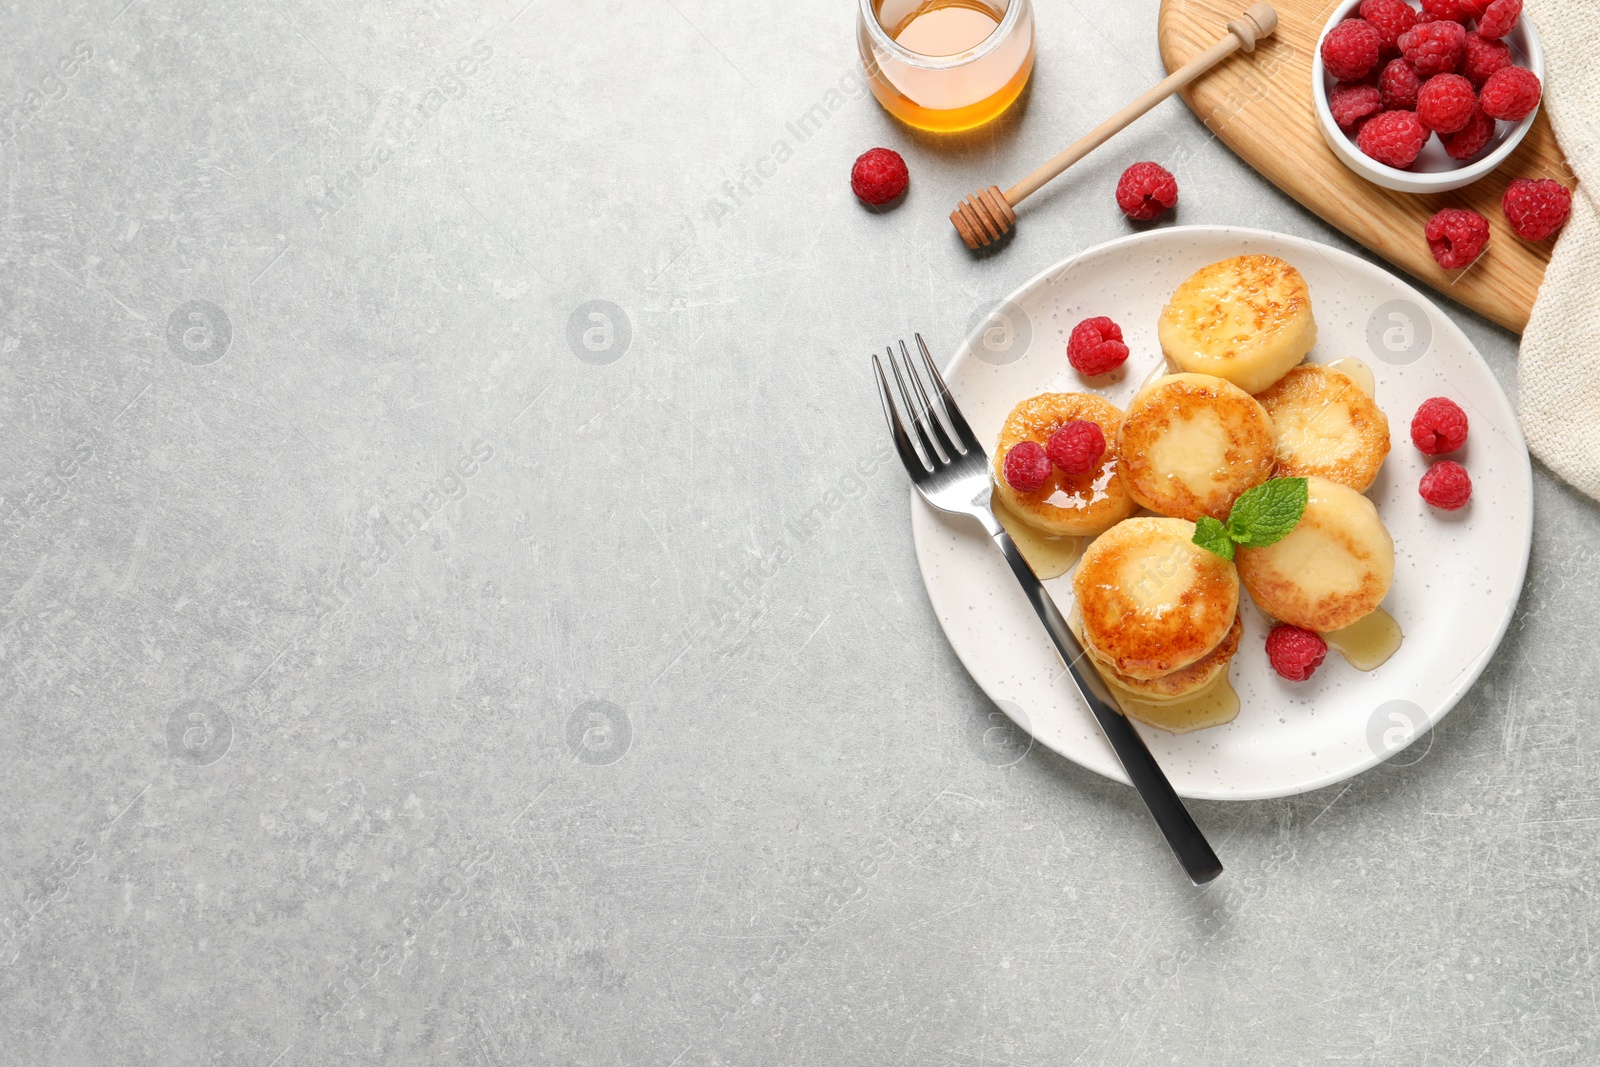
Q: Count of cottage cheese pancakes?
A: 7